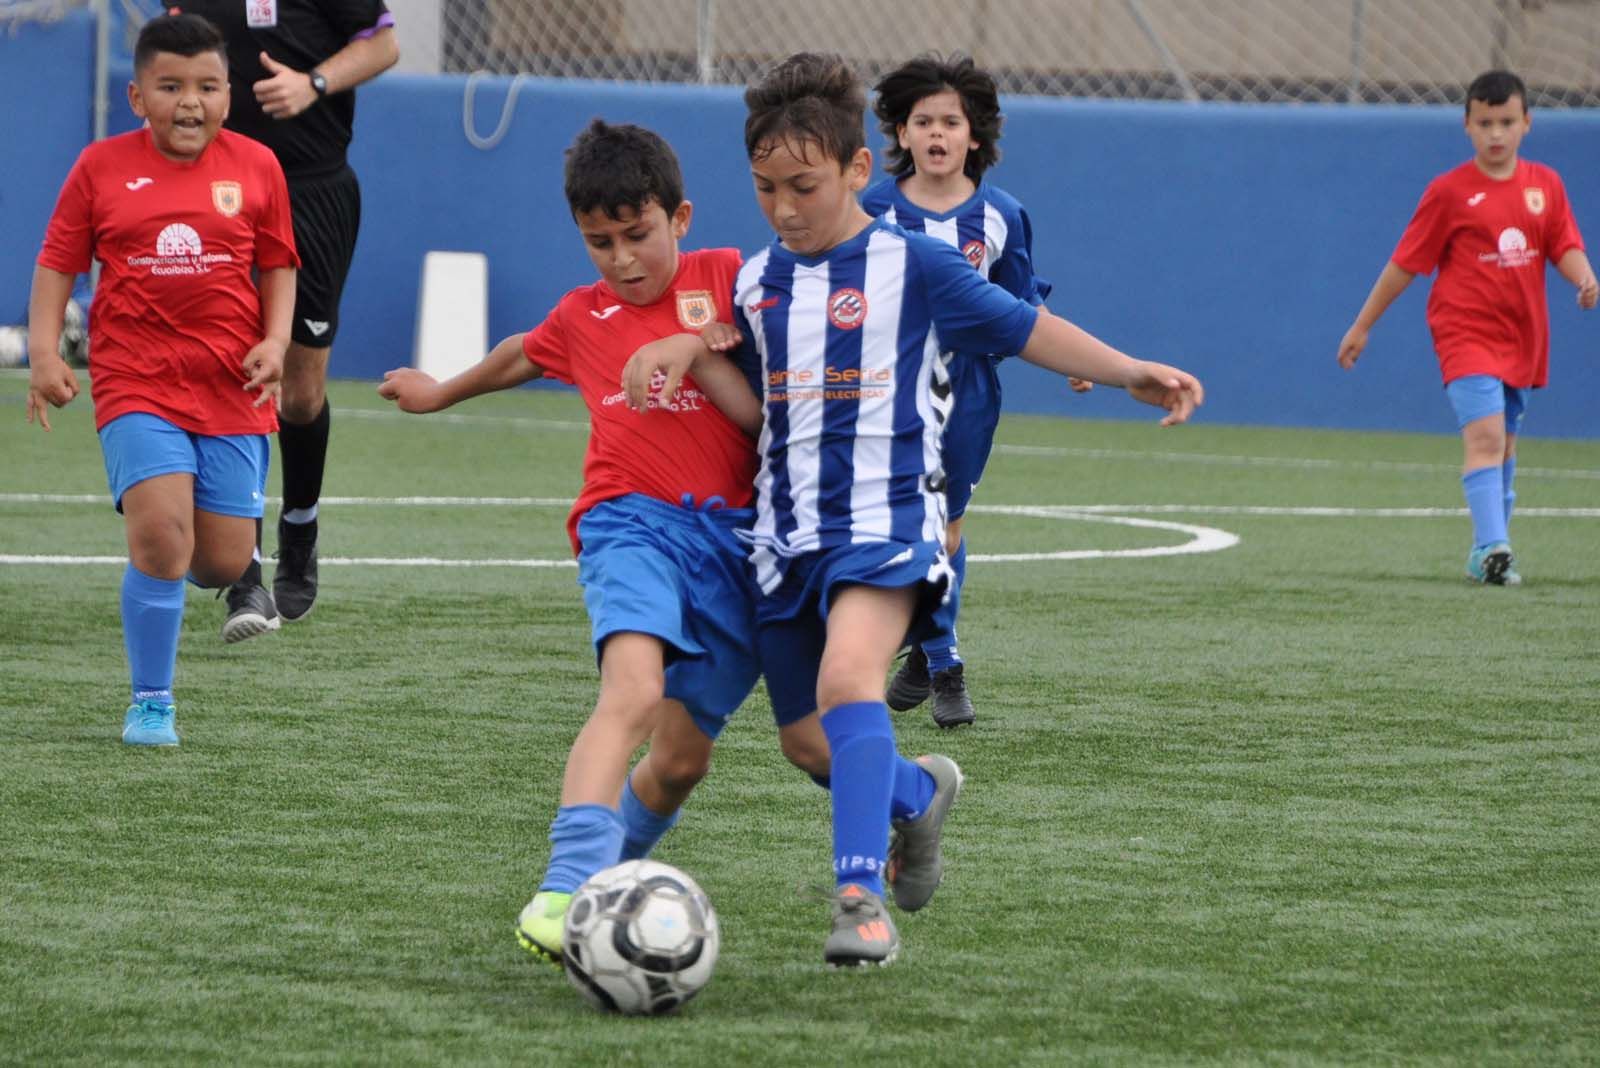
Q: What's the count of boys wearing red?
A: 3